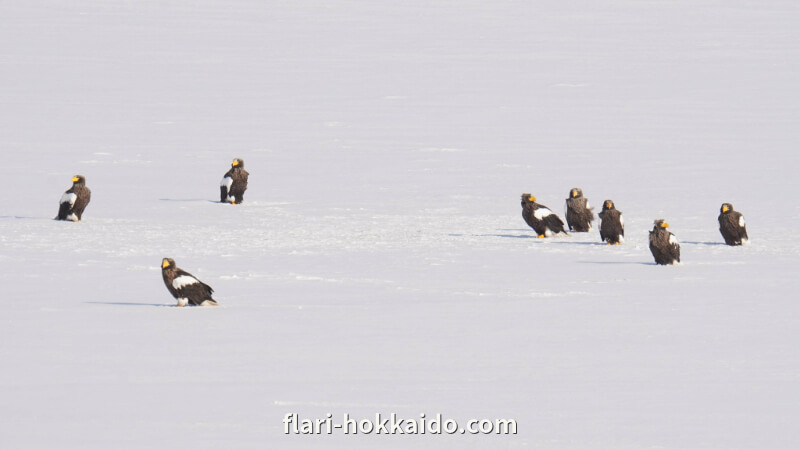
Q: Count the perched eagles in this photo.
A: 8